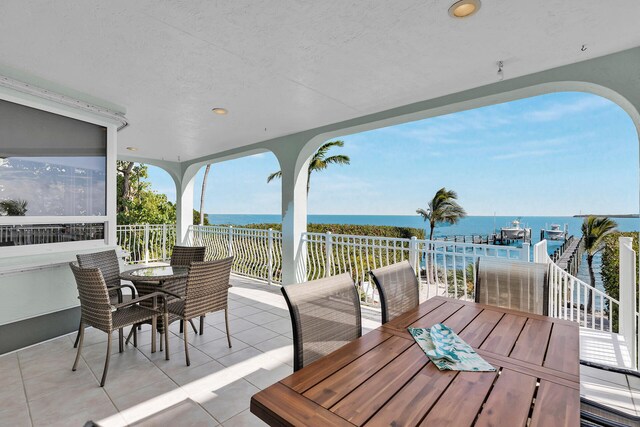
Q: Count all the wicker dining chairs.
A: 4